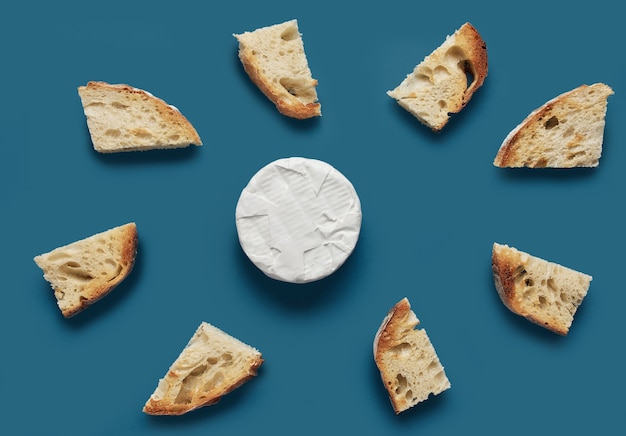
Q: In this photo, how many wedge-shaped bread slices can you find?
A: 8